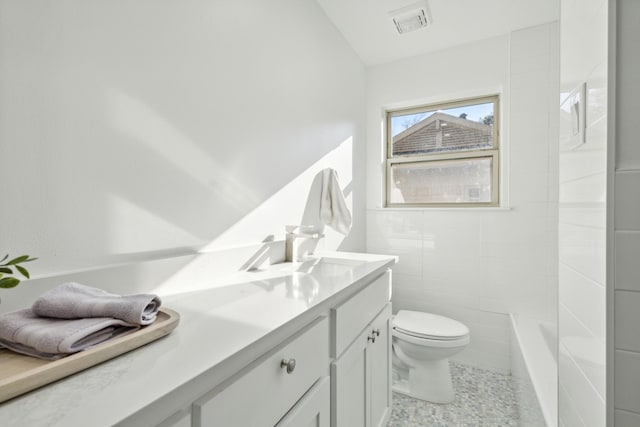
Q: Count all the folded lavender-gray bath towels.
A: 2